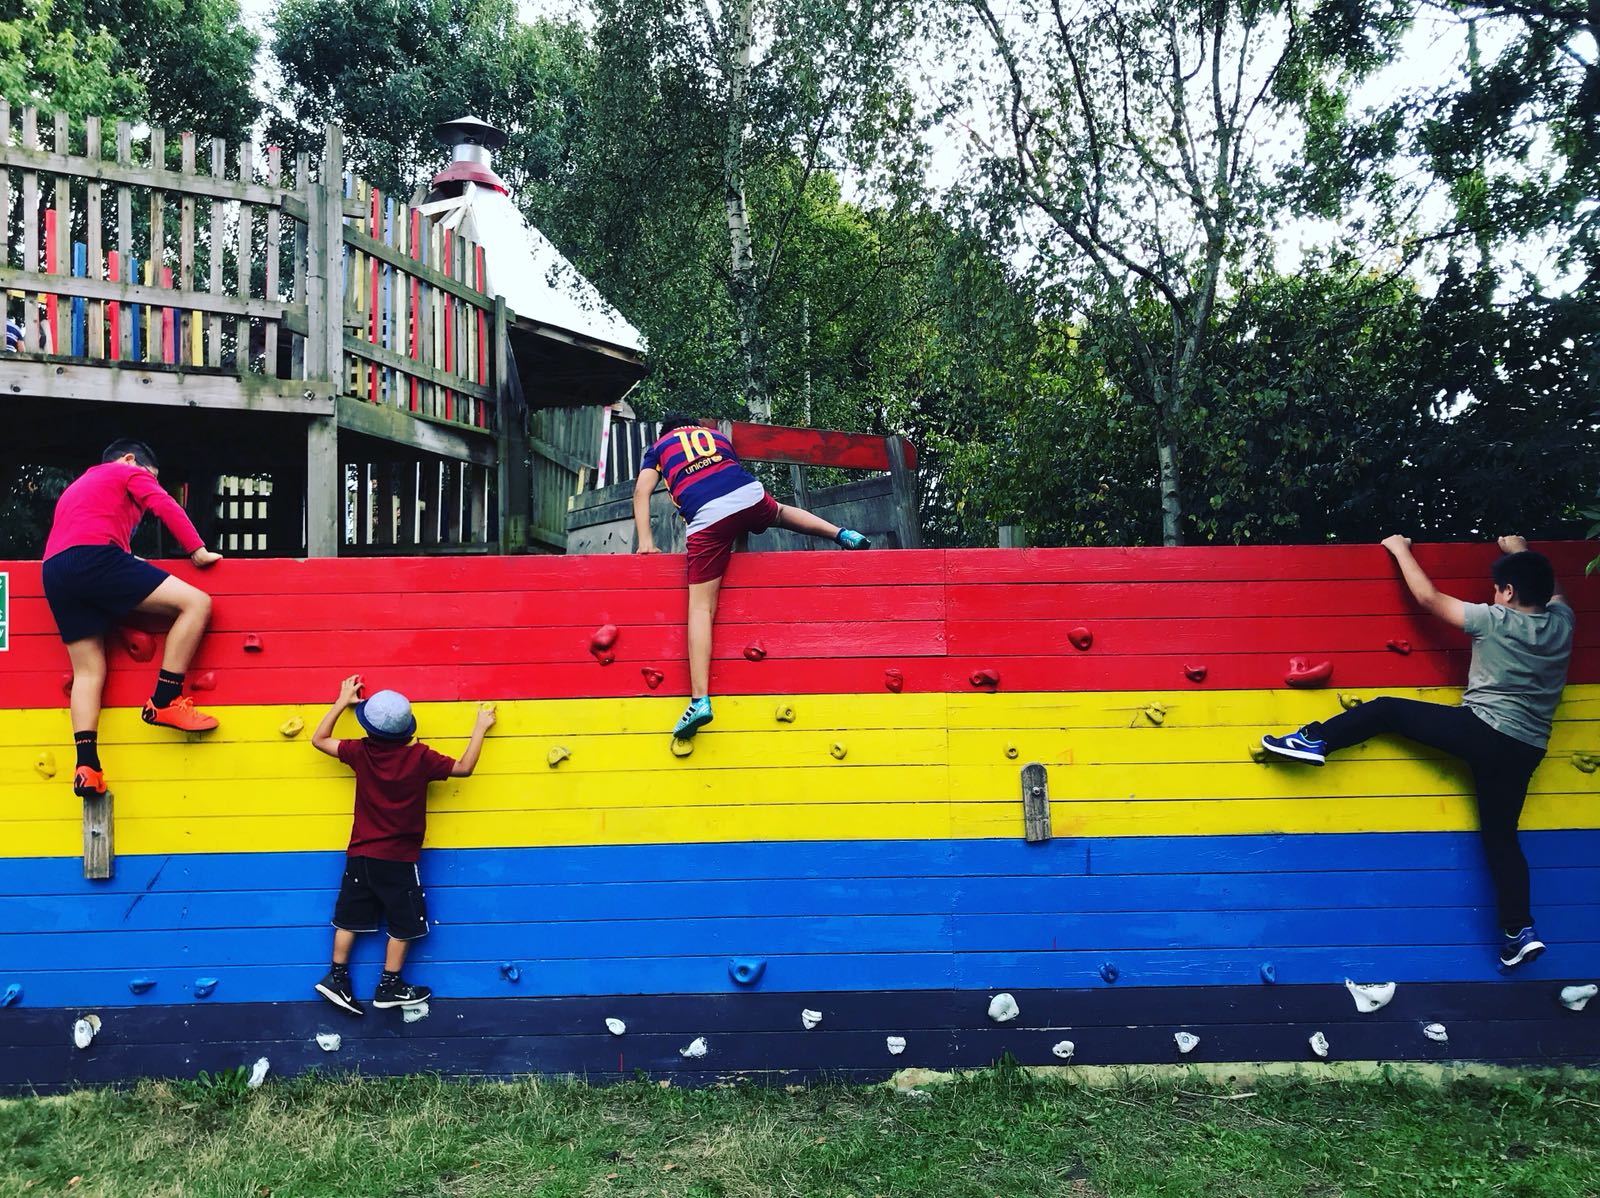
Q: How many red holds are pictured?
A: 14